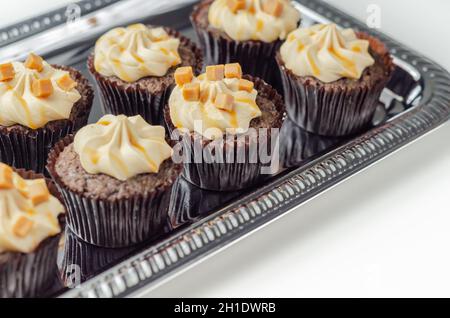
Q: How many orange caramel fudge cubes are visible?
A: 15